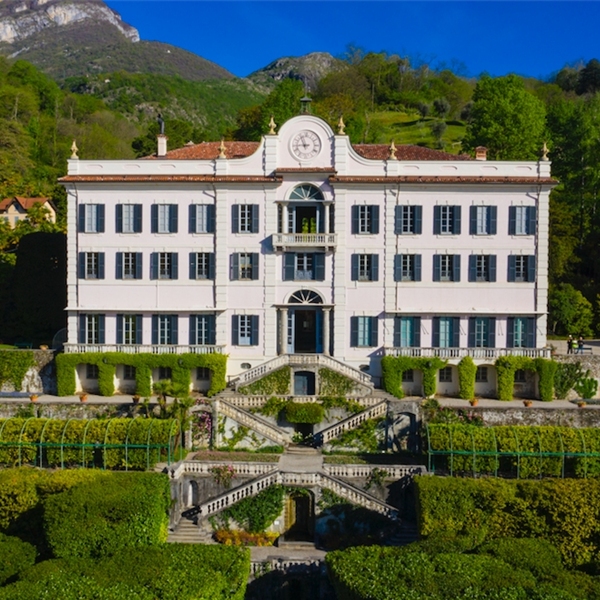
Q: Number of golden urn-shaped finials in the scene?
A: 6